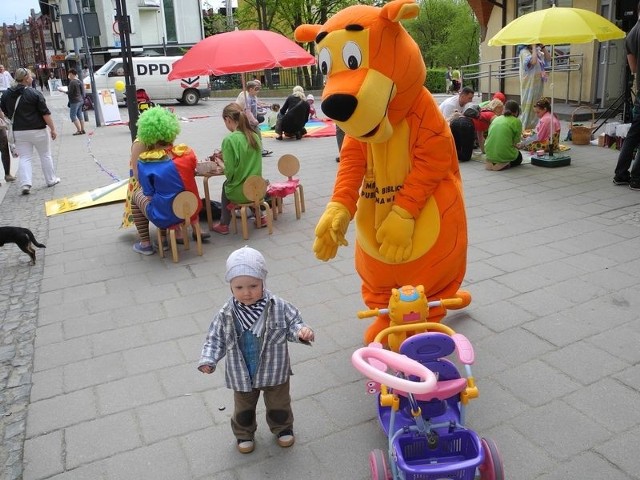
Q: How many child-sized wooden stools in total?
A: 3